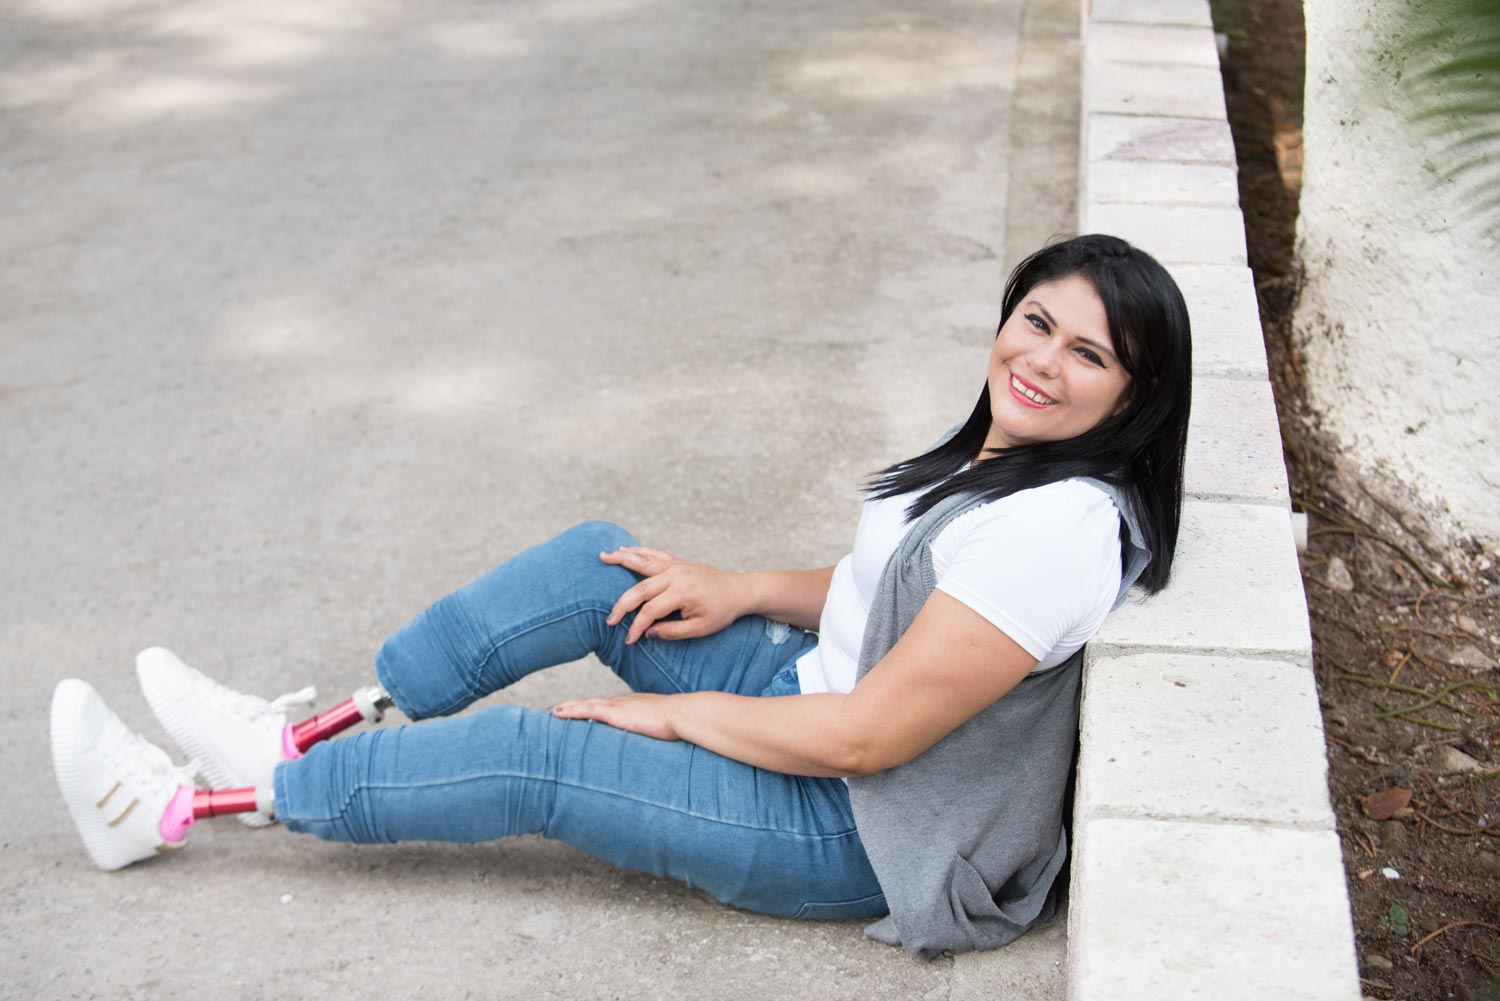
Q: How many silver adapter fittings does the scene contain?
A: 2